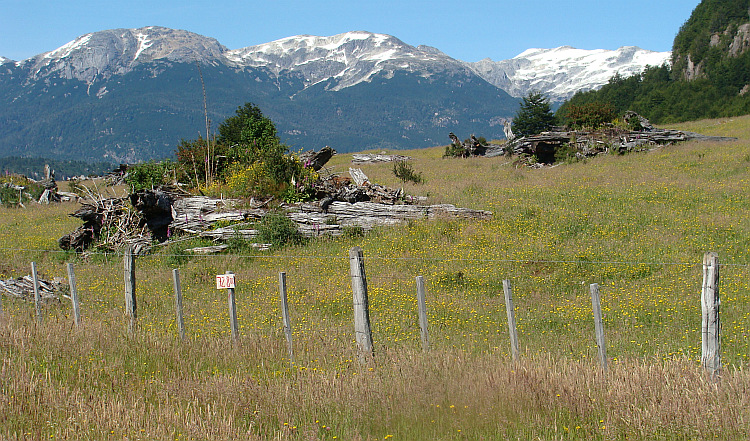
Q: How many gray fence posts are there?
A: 11